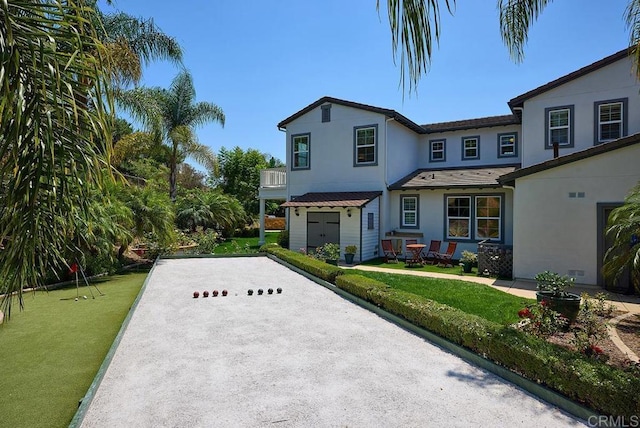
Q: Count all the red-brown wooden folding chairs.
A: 4